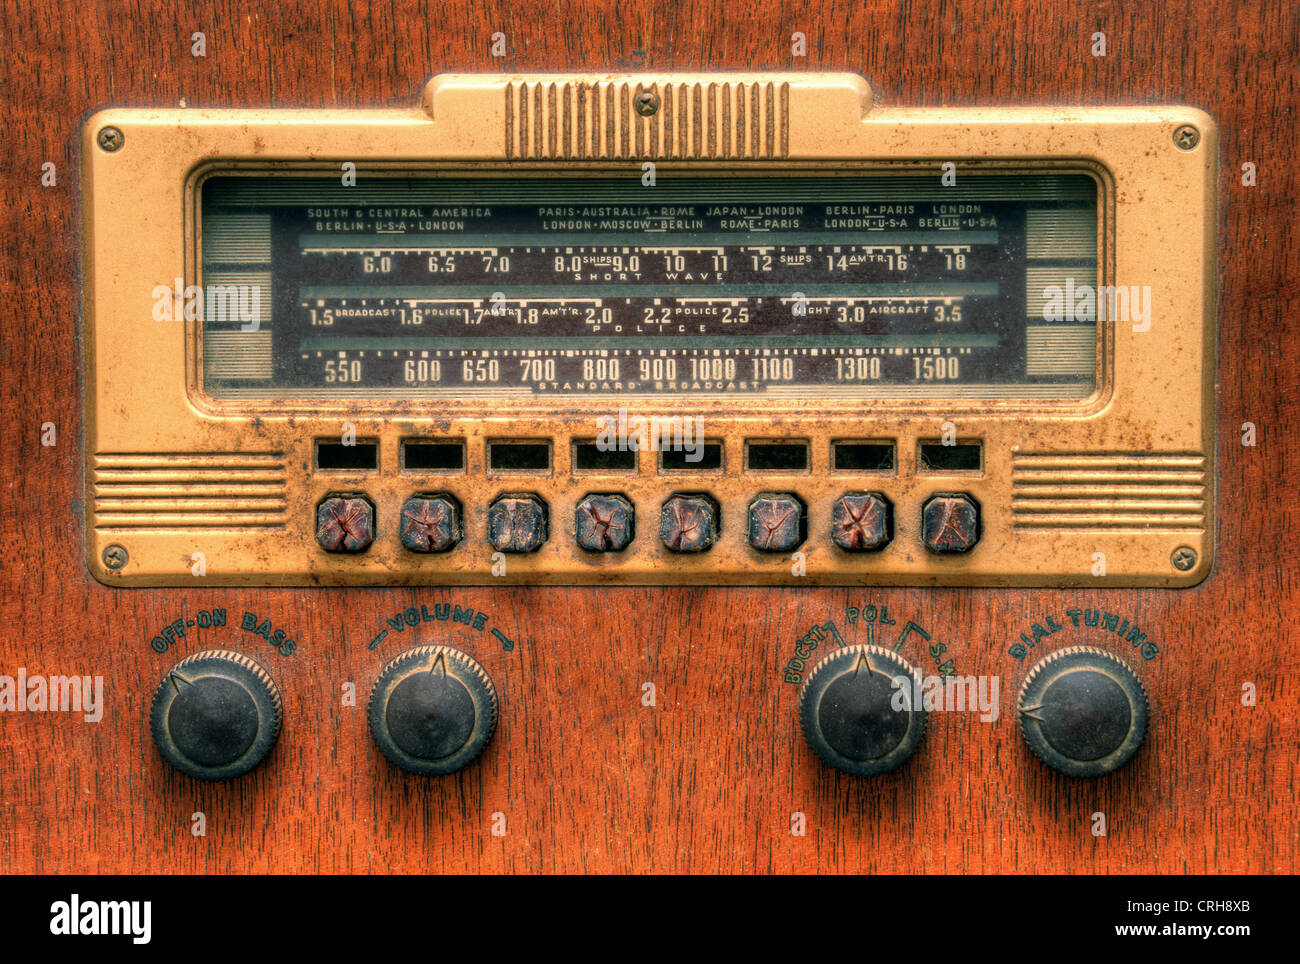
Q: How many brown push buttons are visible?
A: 8